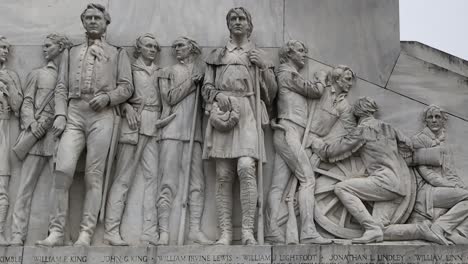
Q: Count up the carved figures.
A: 10